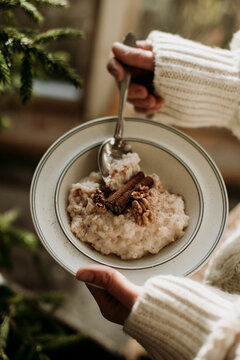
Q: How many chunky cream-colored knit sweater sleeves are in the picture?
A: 2